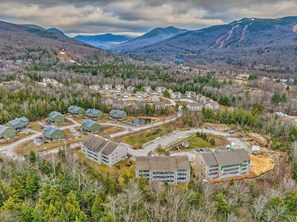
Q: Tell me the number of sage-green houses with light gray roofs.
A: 8